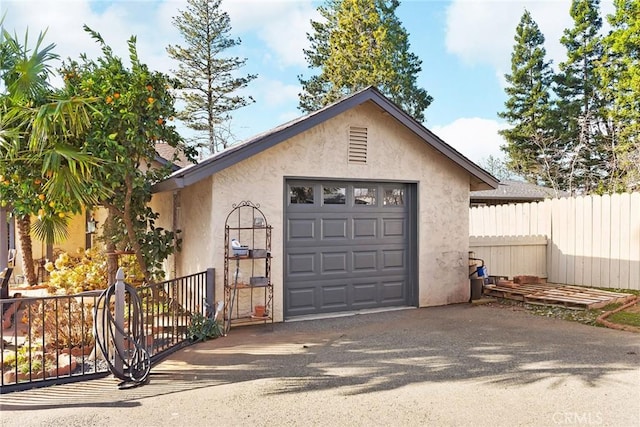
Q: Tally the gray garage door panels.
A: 12